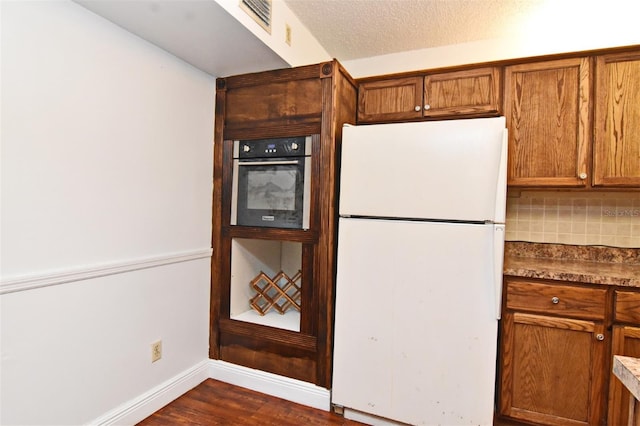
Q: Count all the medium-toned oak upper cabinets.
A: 4